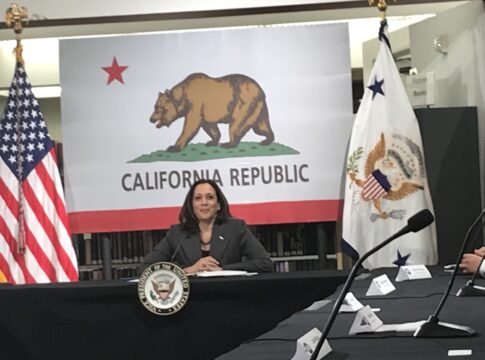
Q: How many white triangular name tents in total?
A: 5